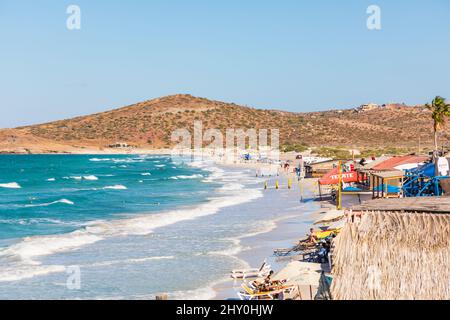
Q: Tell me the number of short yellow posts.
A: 3